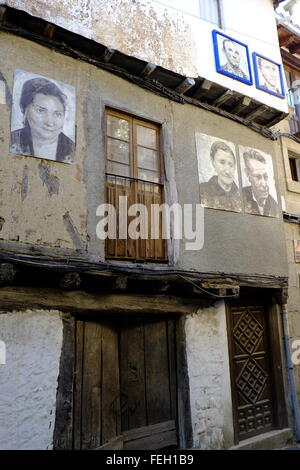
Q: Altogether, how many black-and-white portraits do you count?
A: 5